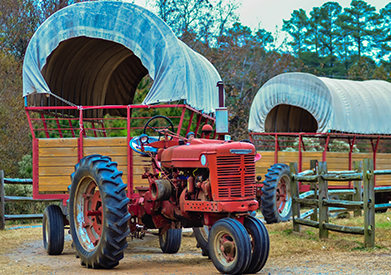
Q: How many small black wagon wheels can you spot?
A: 2